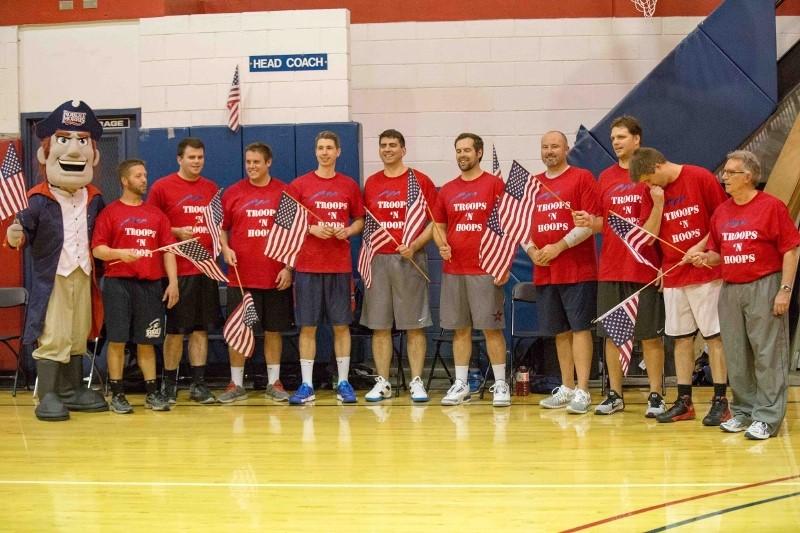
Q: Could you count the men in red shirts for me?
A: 10